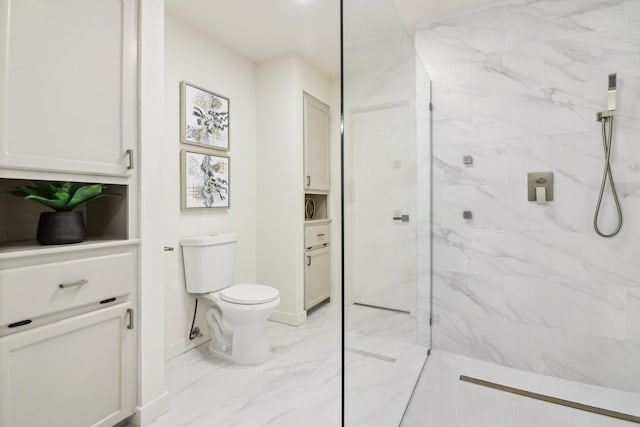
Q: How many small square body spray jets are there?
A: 2